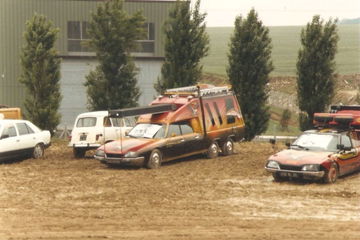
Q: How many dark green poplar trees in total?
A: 5